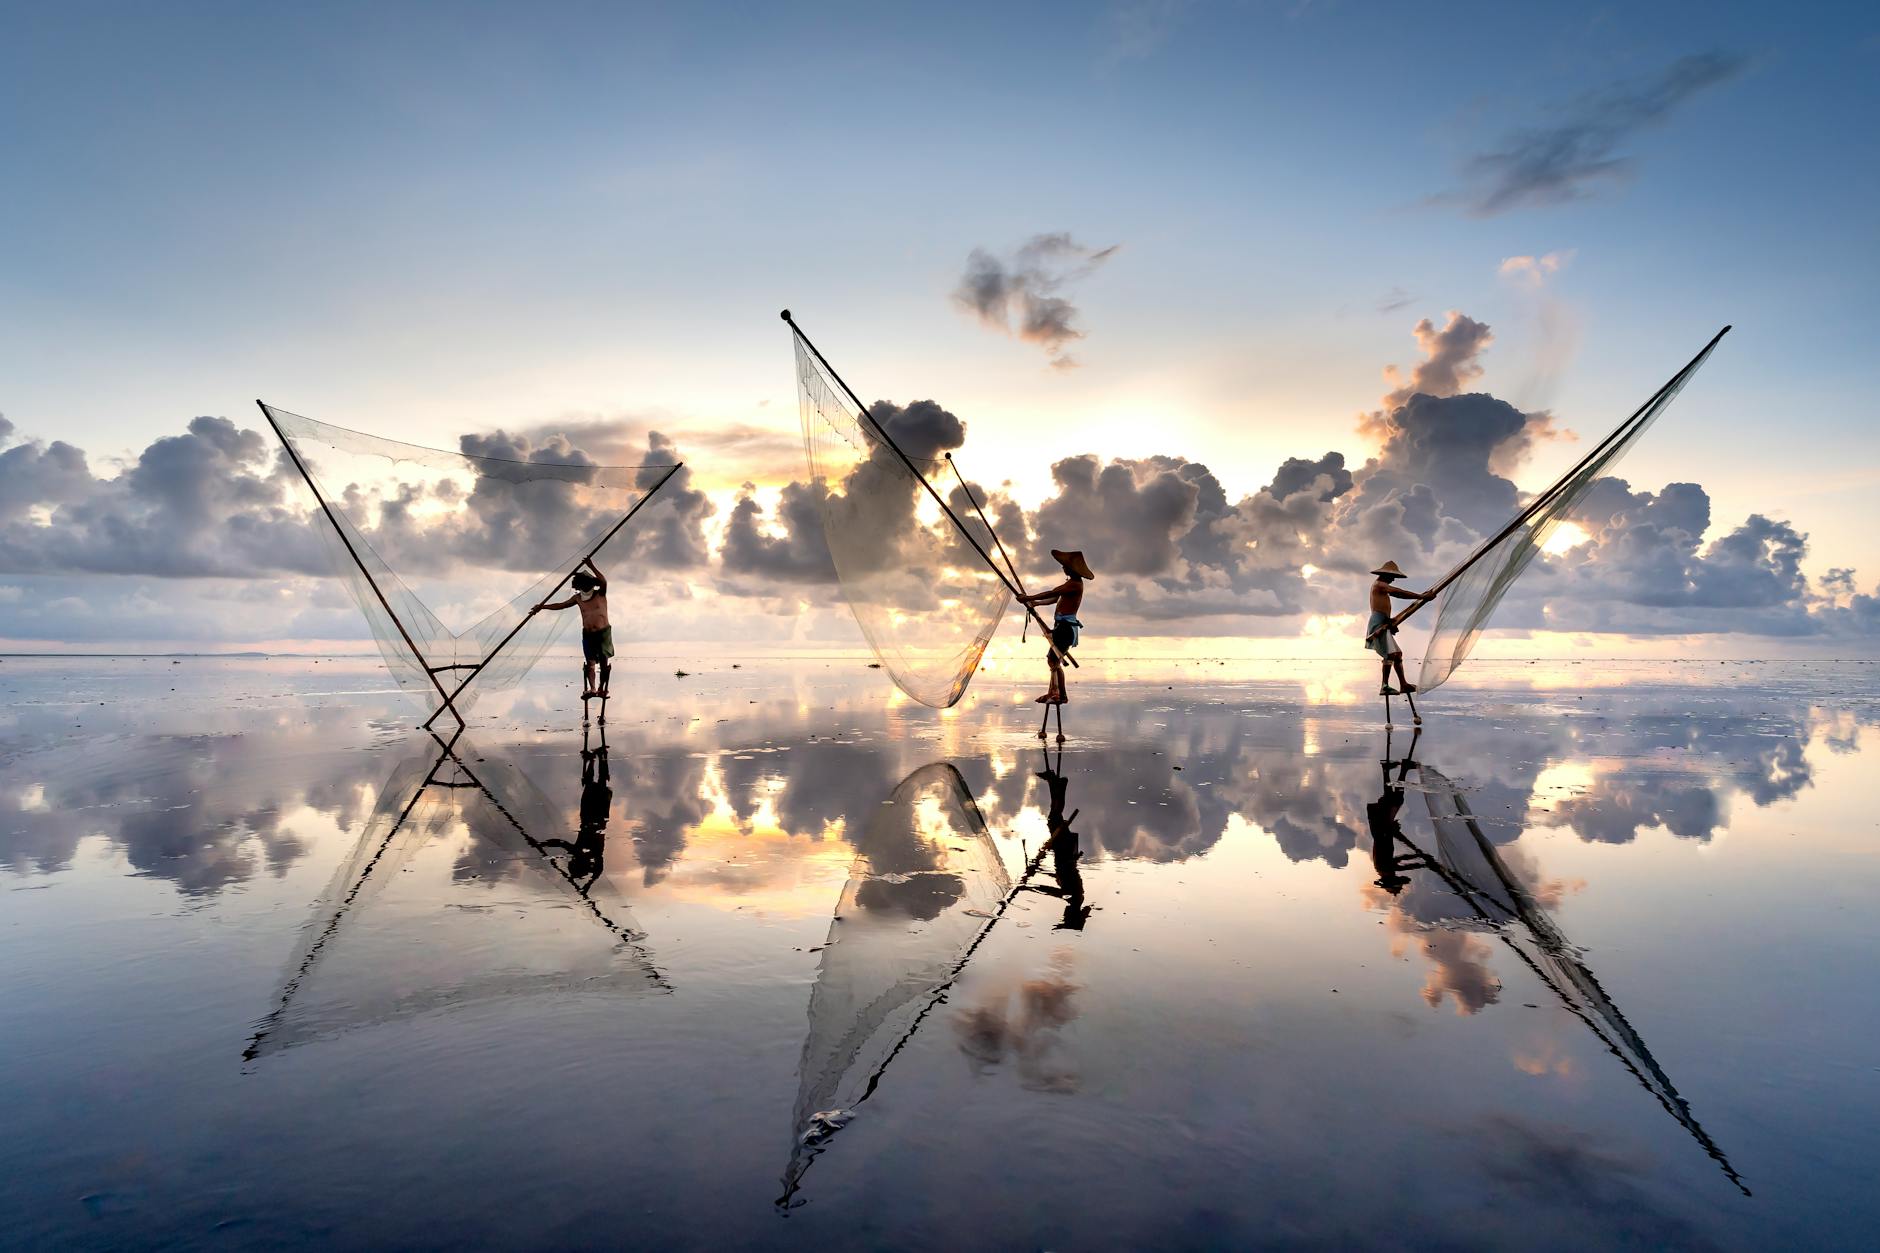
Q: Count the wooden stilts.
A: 6